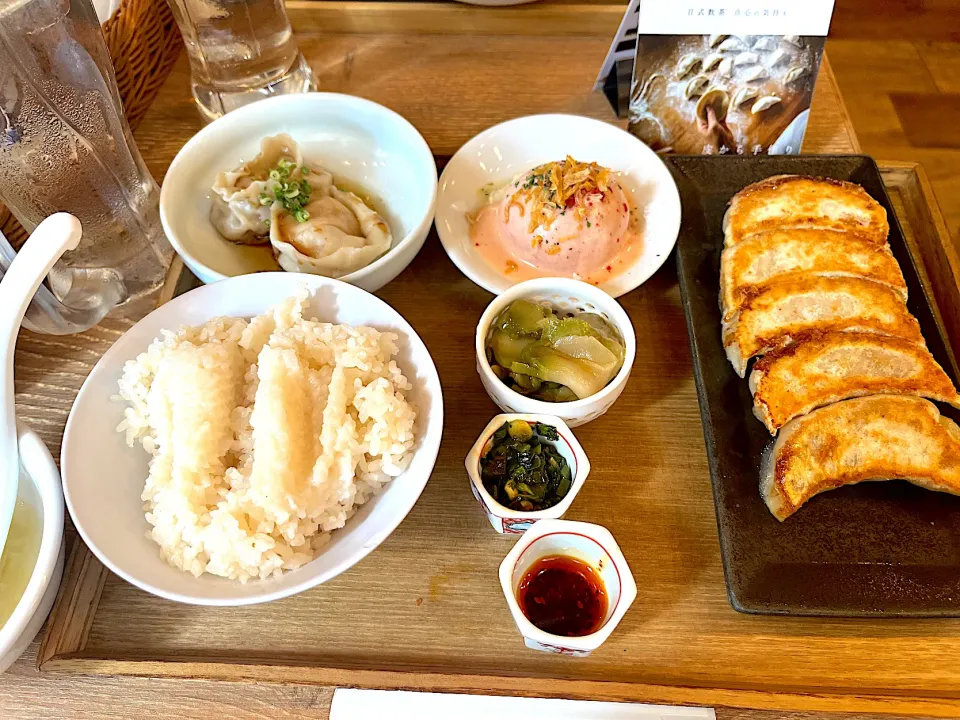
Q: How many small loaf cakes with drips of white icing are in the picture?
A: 0